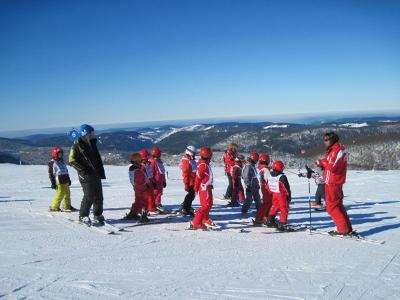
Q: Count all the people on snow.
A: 14